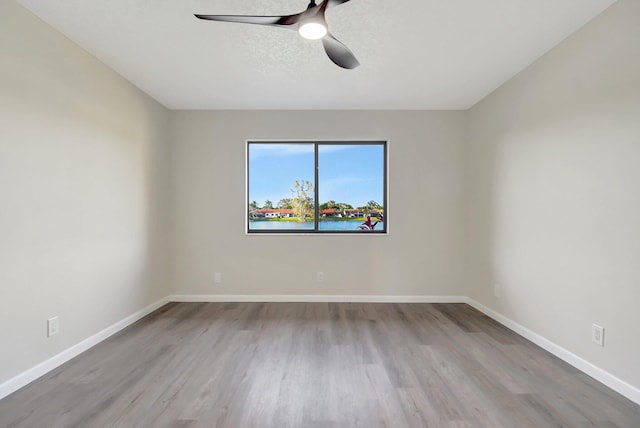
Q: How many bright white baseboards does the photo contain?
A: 3